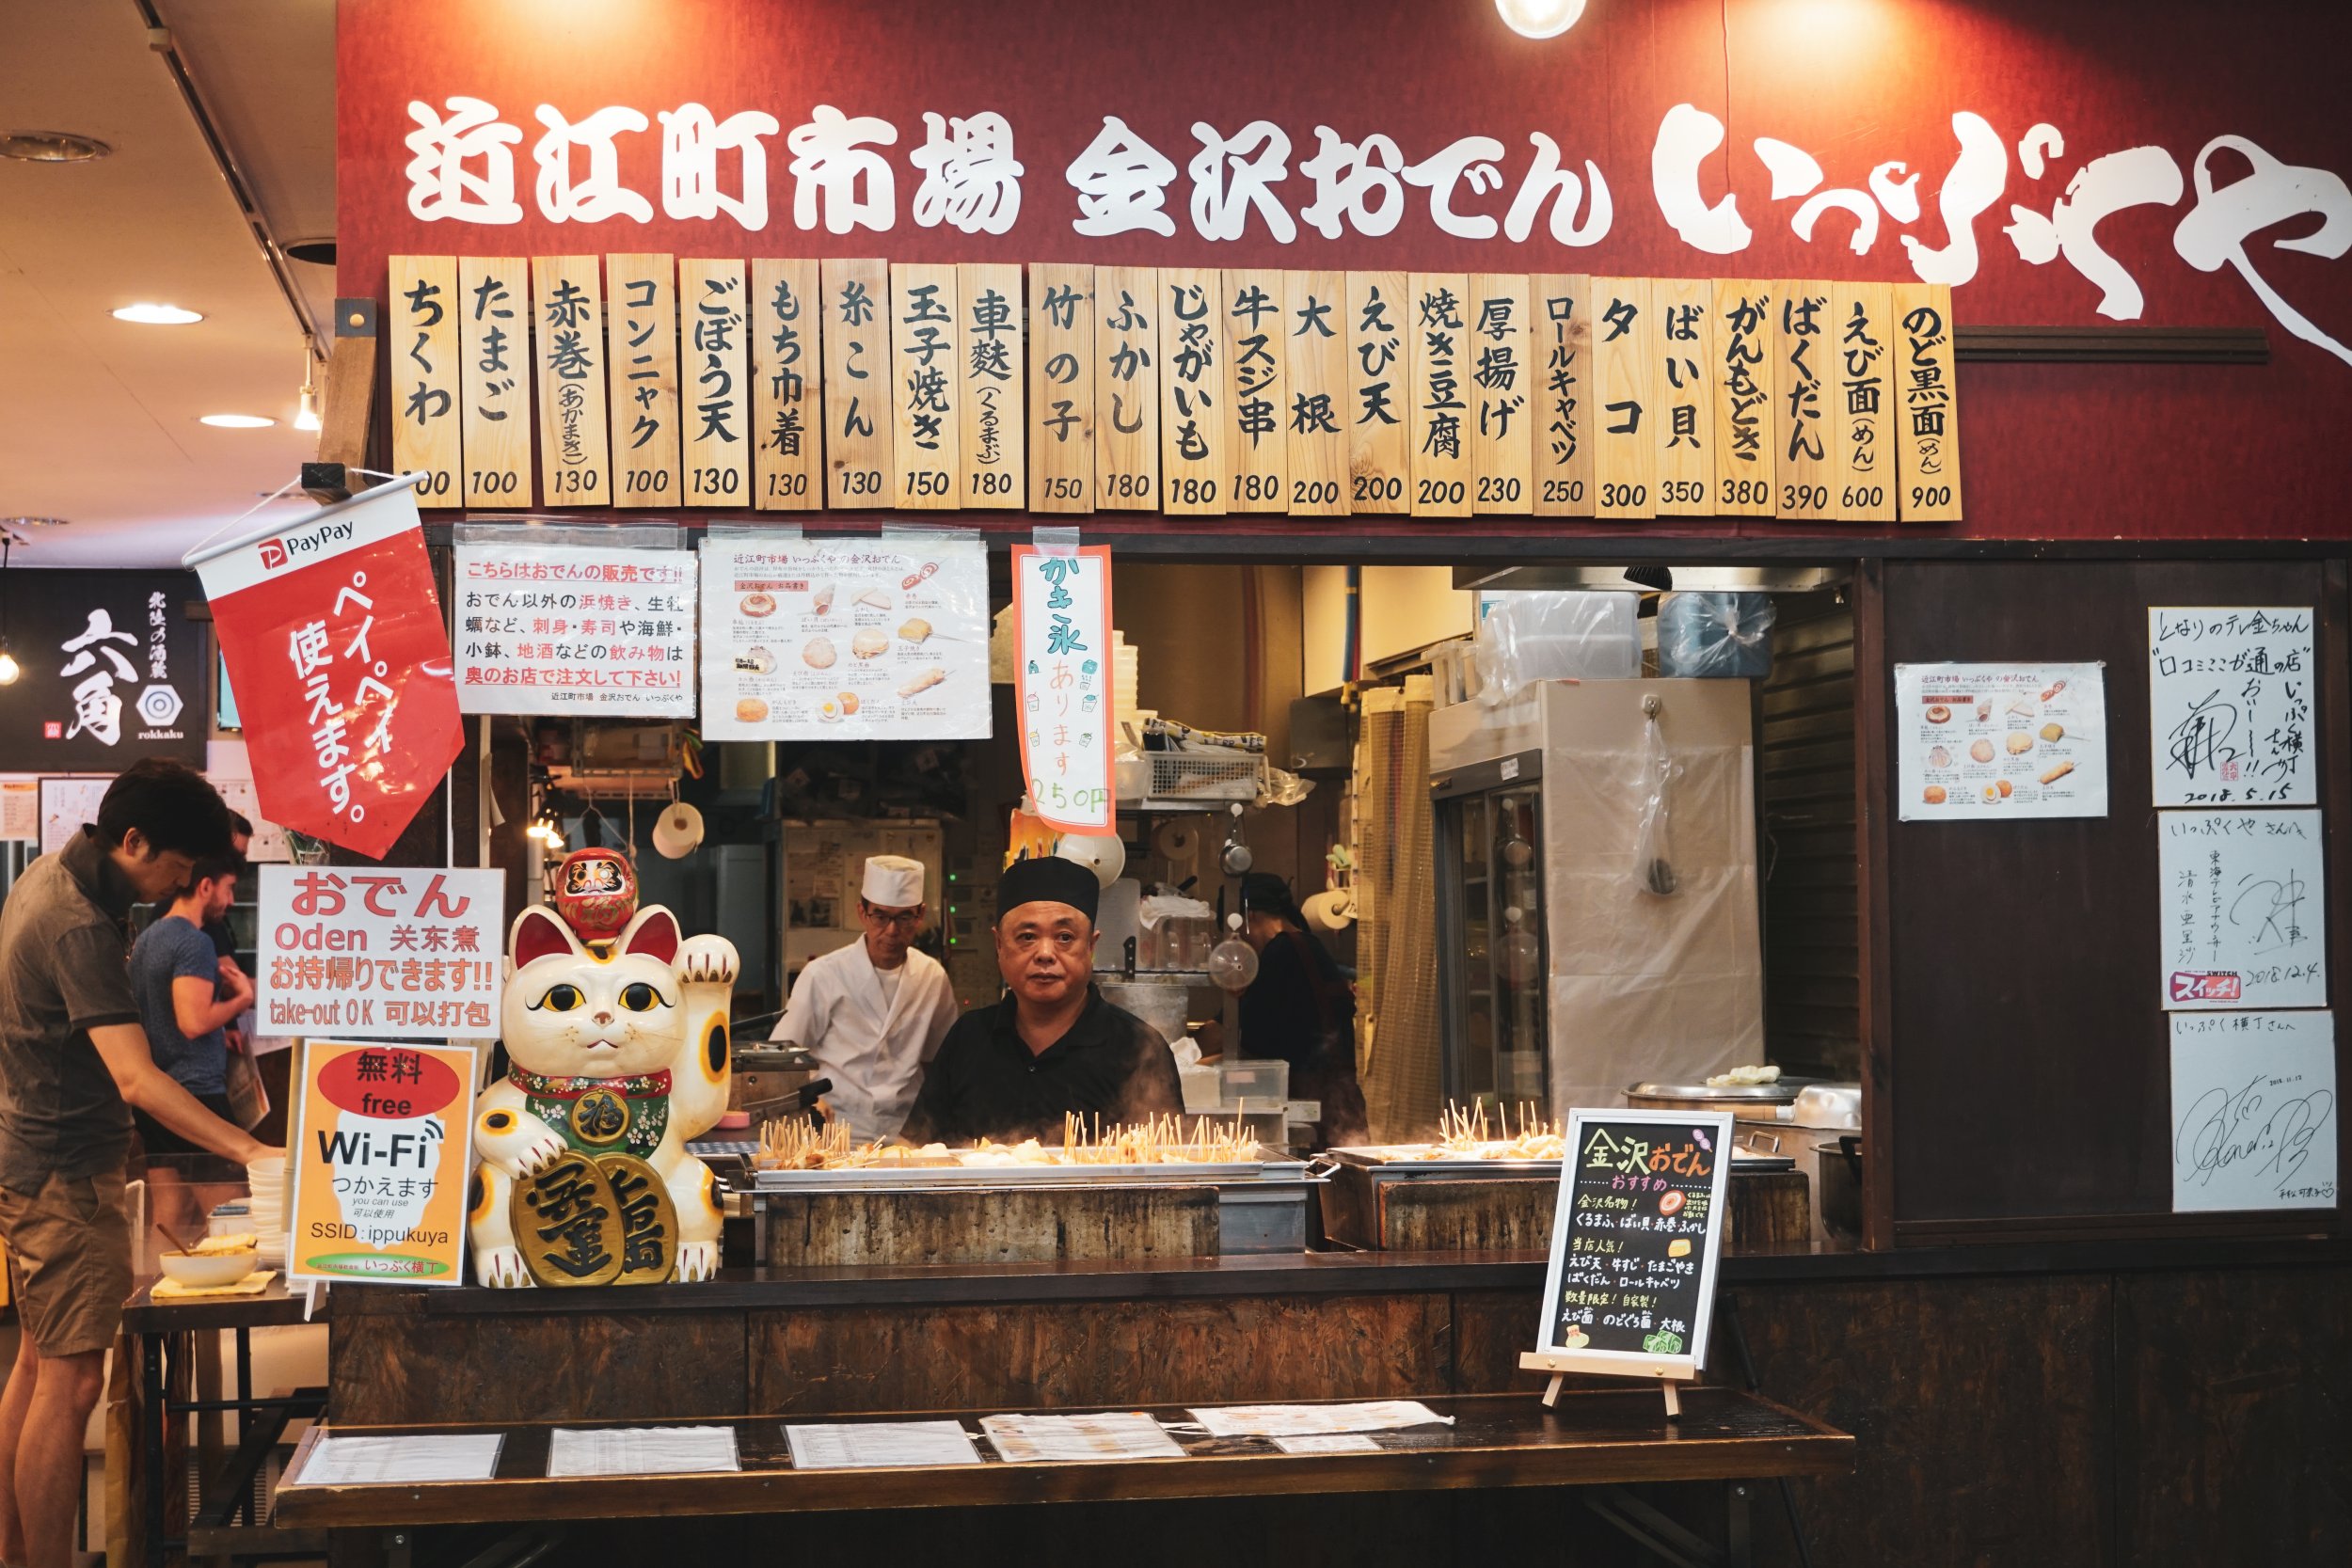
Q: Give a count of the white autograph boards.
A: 3